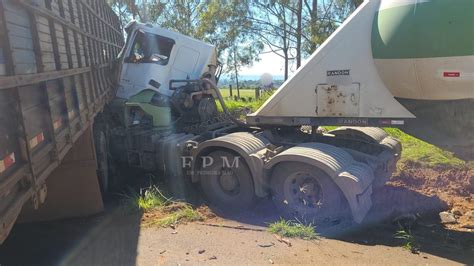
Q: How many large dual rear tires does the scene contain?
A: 2